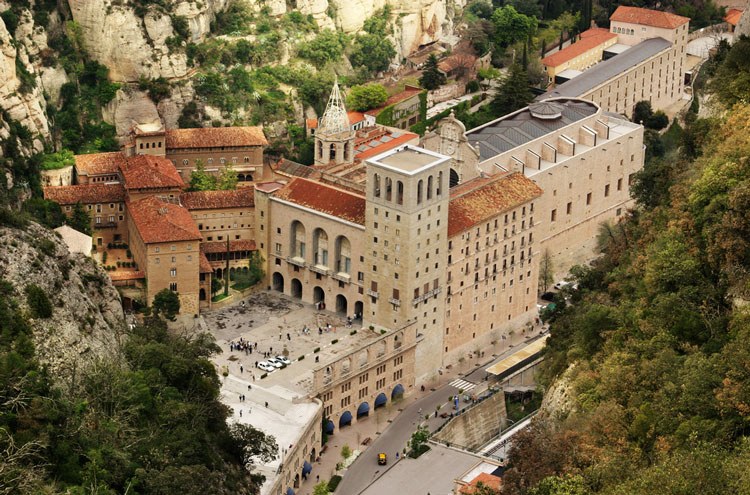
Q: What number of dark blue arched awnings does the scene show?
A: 7